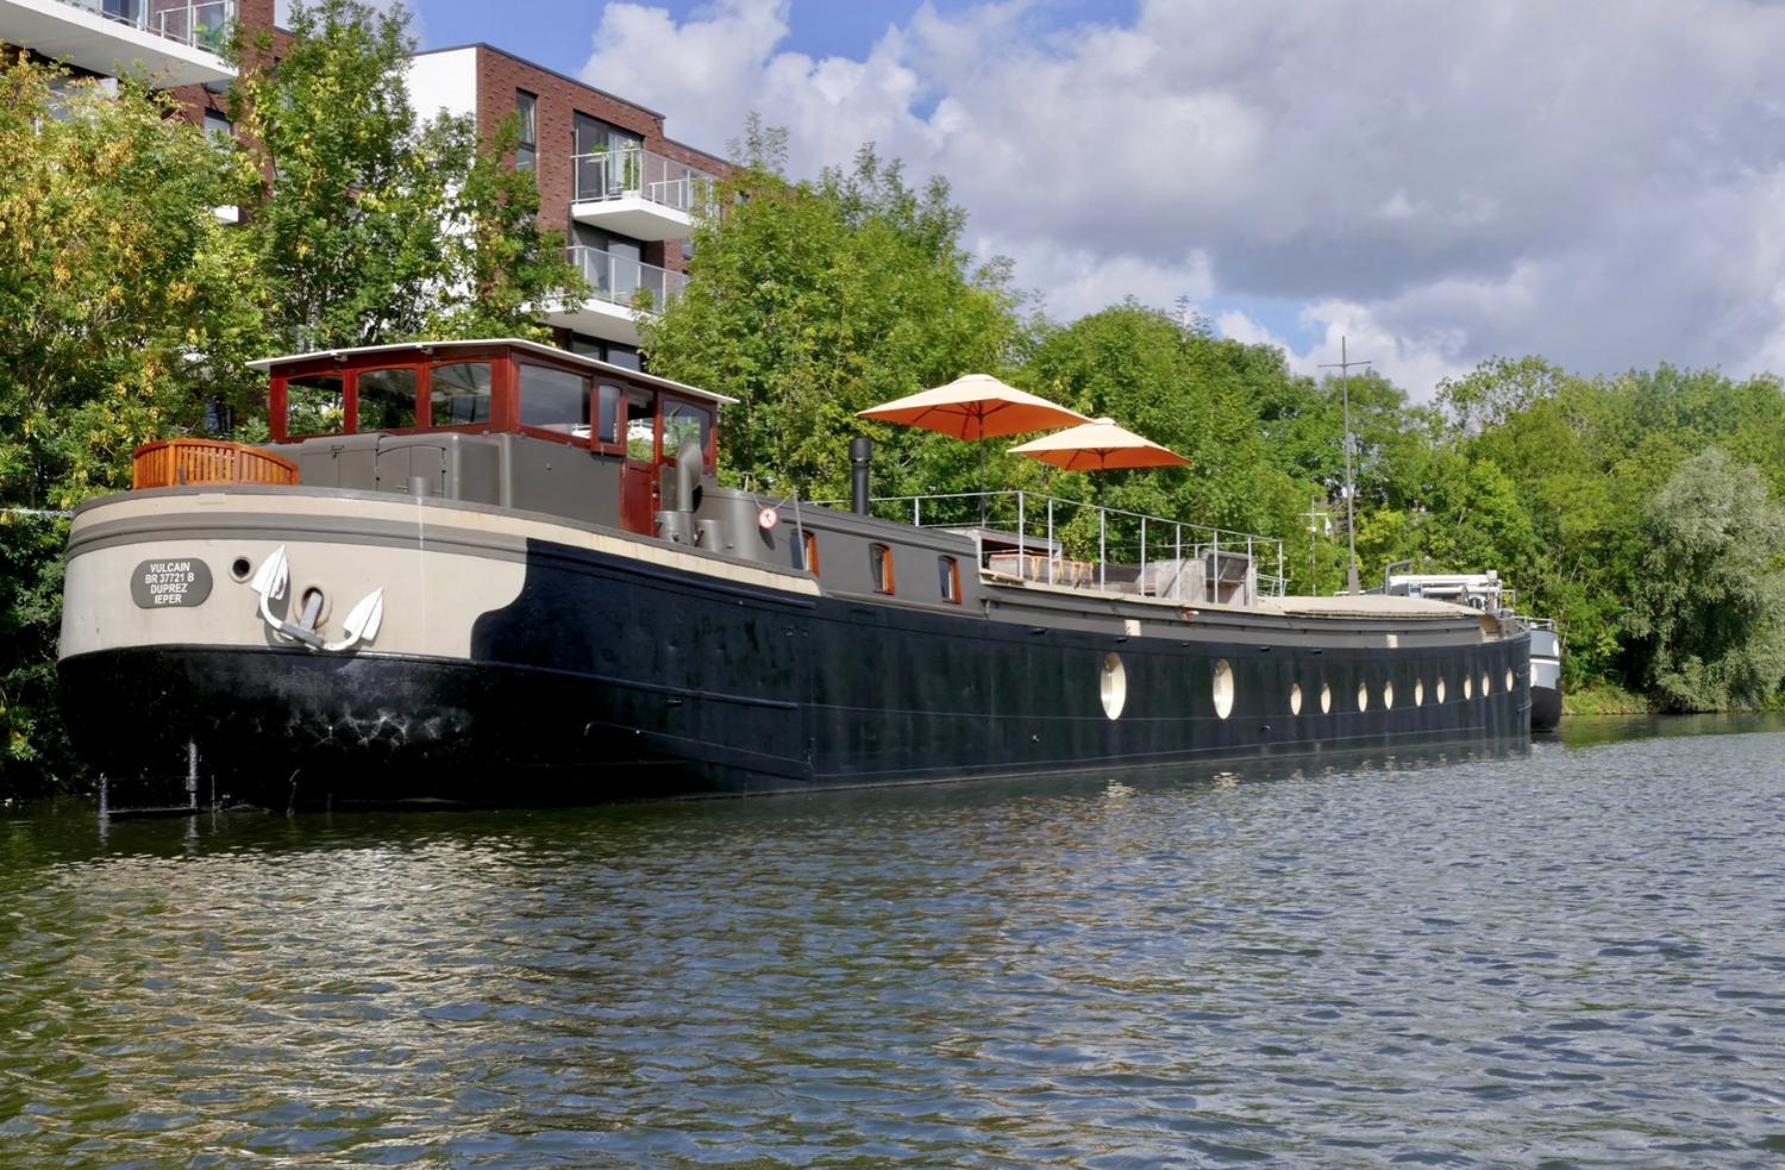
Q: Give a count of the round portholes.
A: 11